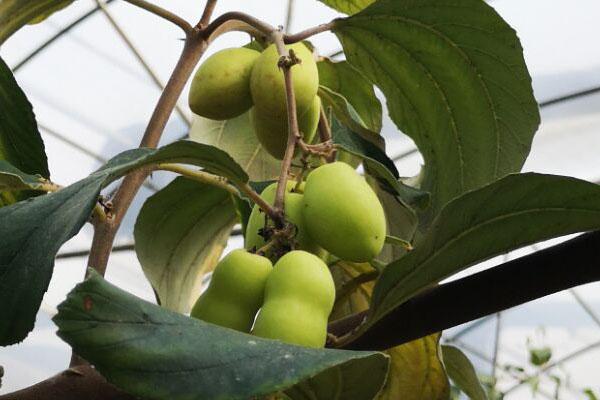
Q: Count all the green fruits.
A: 7